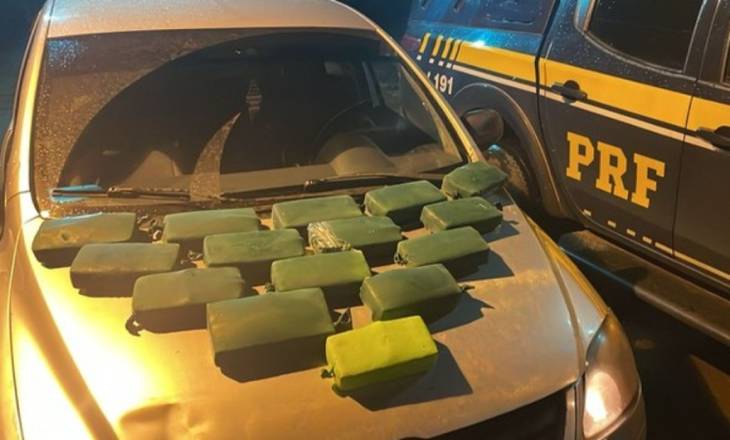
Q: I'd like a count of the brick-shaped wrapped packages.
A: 15